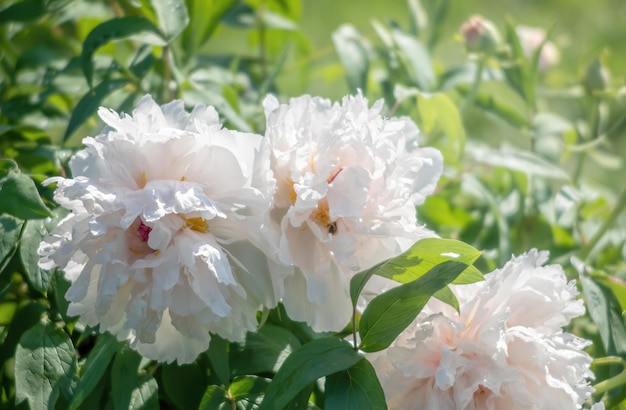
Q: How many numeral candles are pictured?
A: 0